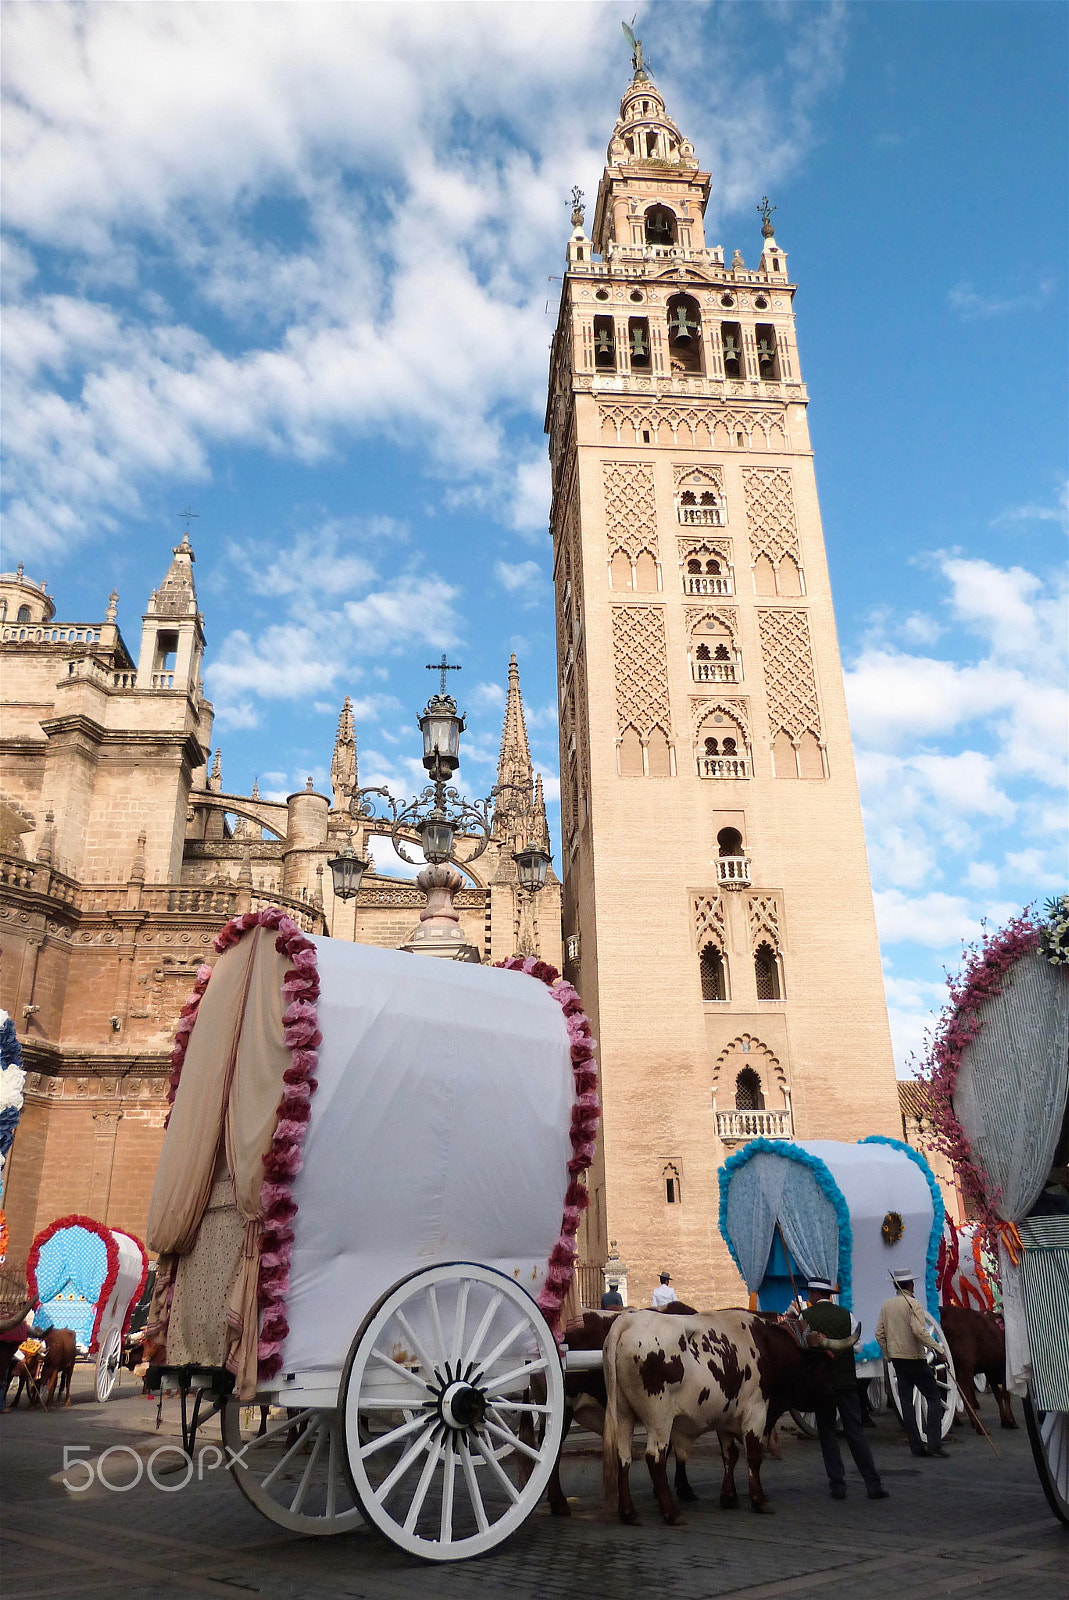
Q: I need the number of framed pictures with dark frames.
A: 0